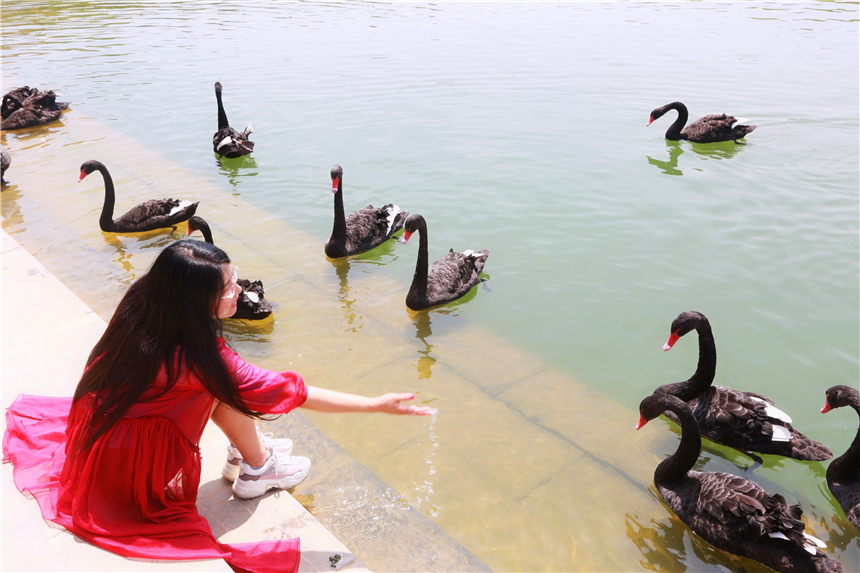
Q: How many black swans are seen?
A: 12